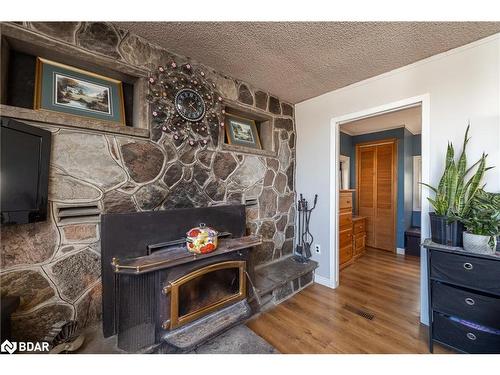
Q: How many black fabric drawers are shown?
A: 3